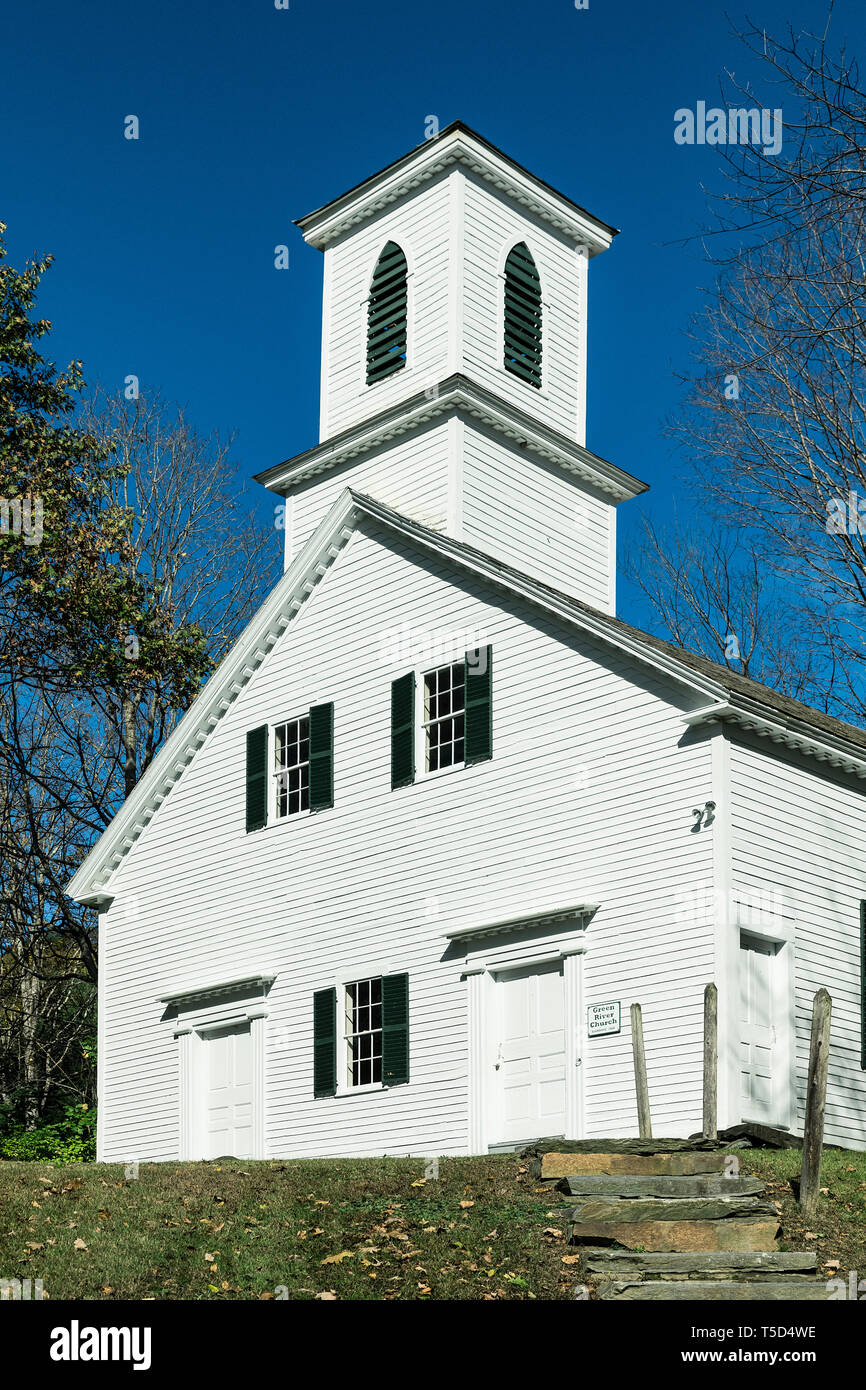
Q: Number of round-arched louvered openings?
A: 2